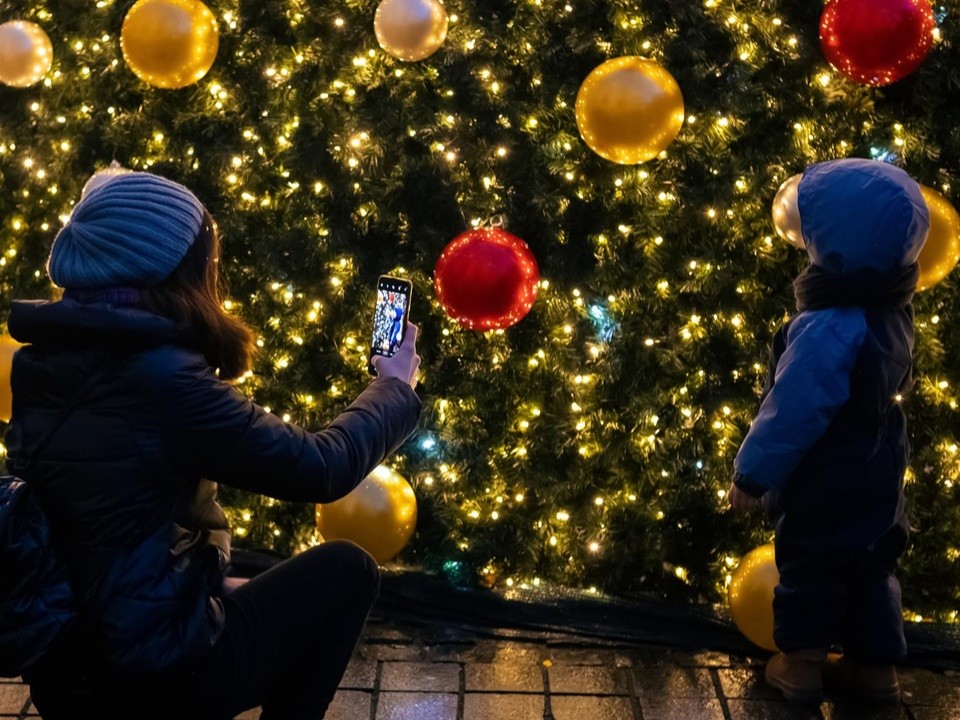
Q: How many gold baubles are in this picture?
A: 6